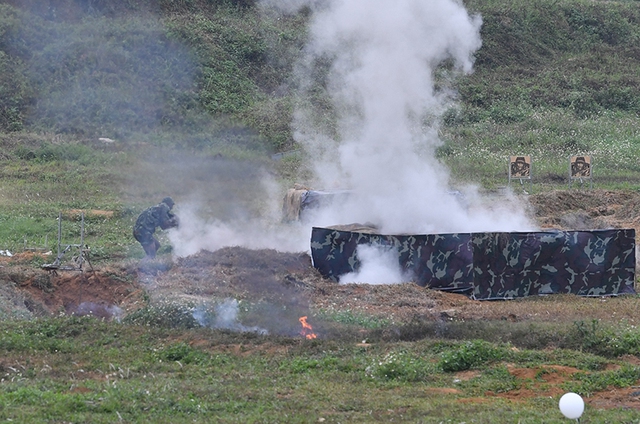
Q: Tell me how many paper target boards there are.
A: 2